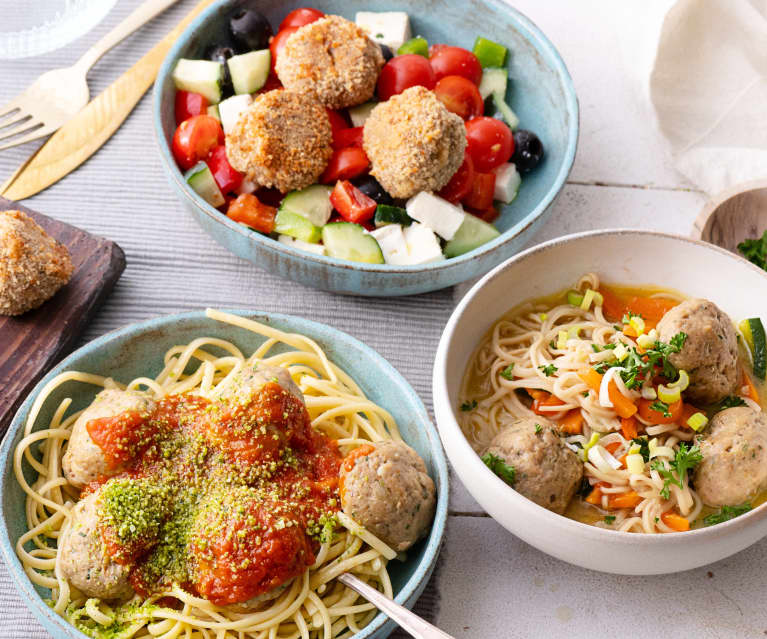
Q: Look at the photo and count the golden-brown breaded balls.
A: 4